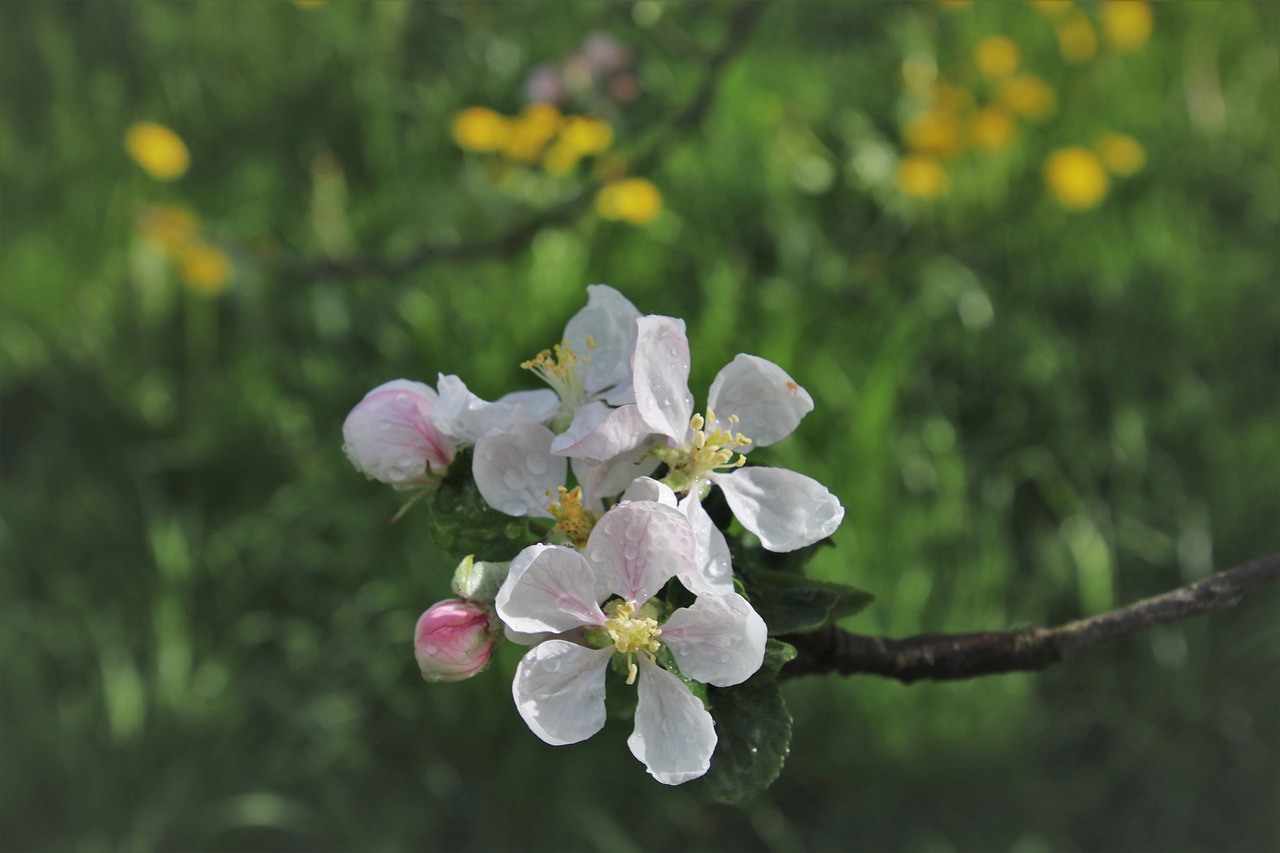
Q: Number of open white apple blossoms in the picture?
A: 4